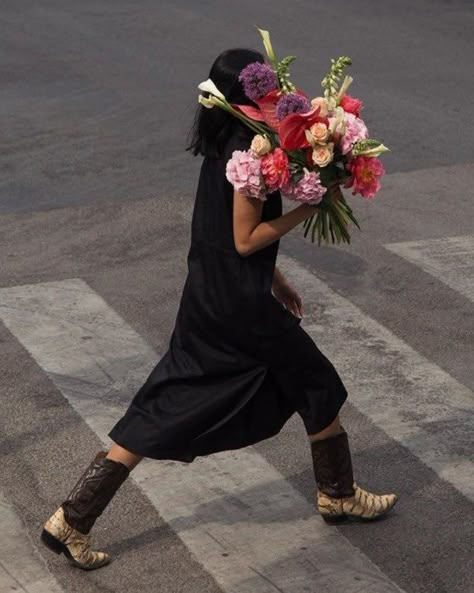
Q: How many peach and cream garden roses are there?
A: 4